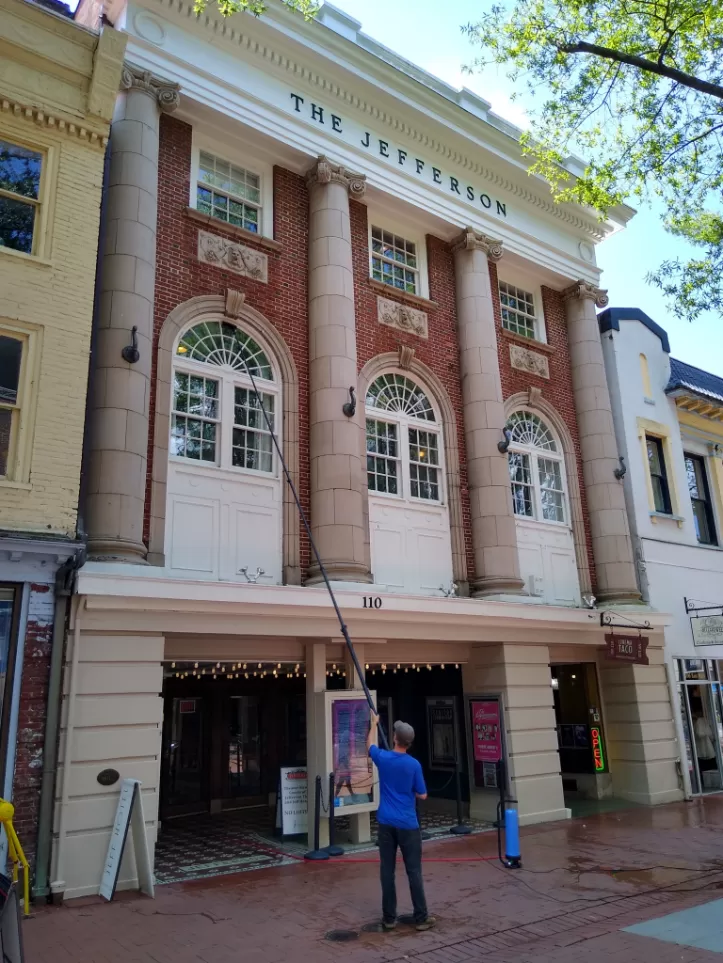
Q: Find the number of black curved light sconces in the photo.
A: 4